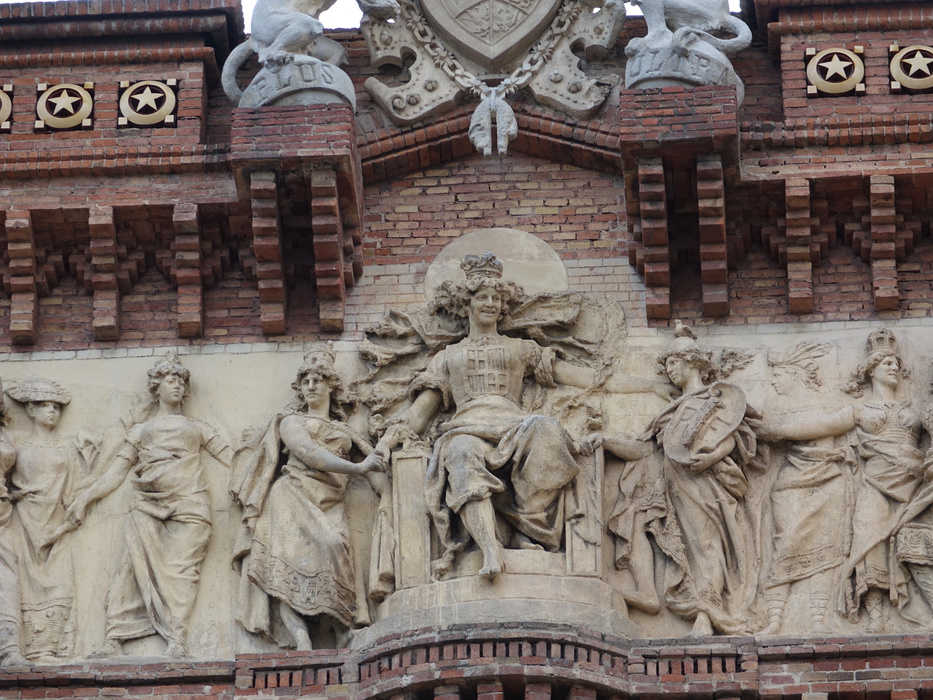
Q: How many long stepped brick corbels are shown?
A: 9